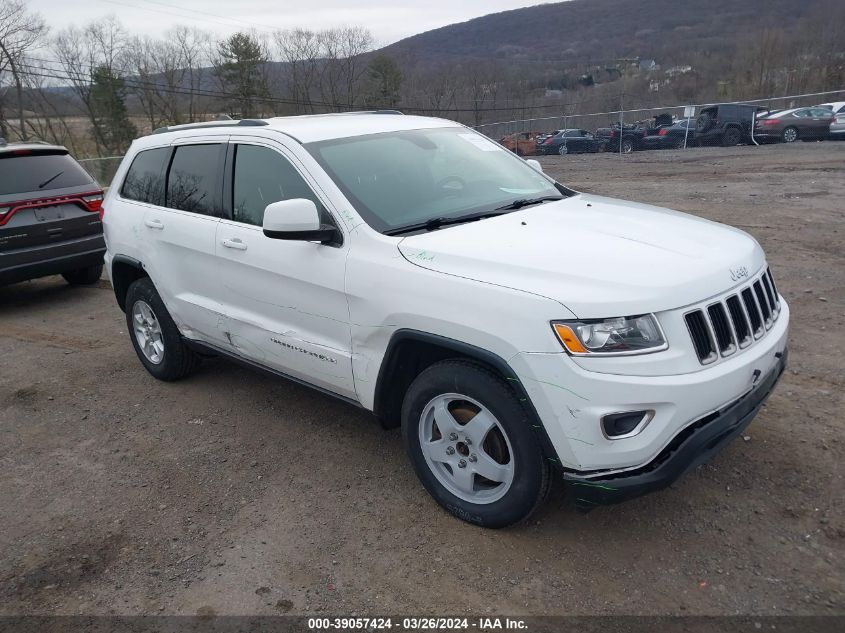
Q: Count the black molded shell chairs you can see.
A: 0